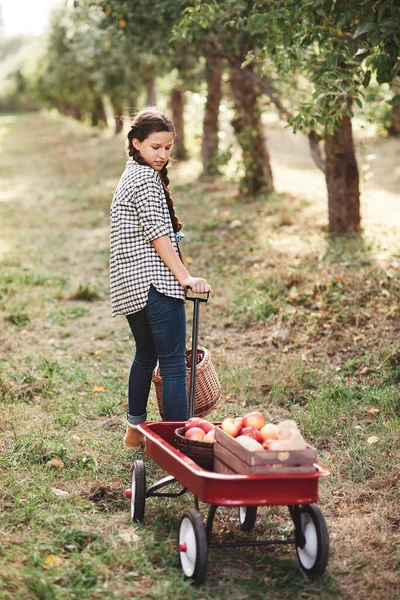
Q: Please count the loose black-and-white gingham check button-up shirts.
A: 1